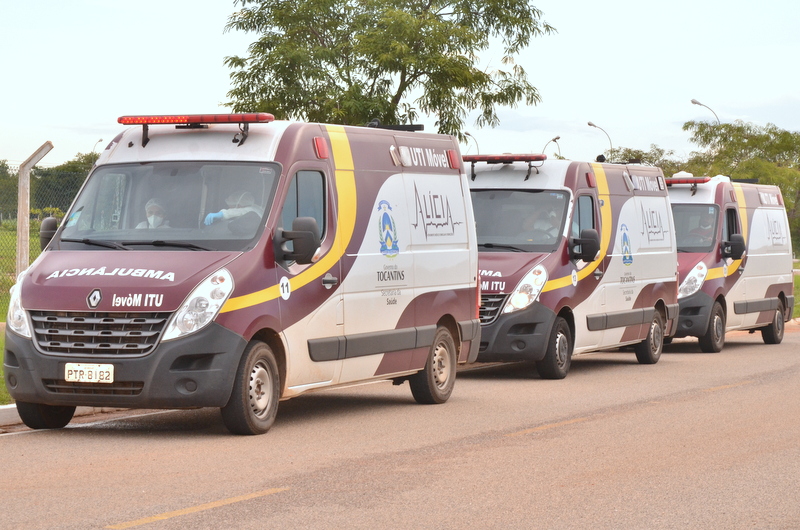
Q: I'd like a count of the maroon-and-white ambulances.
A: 3